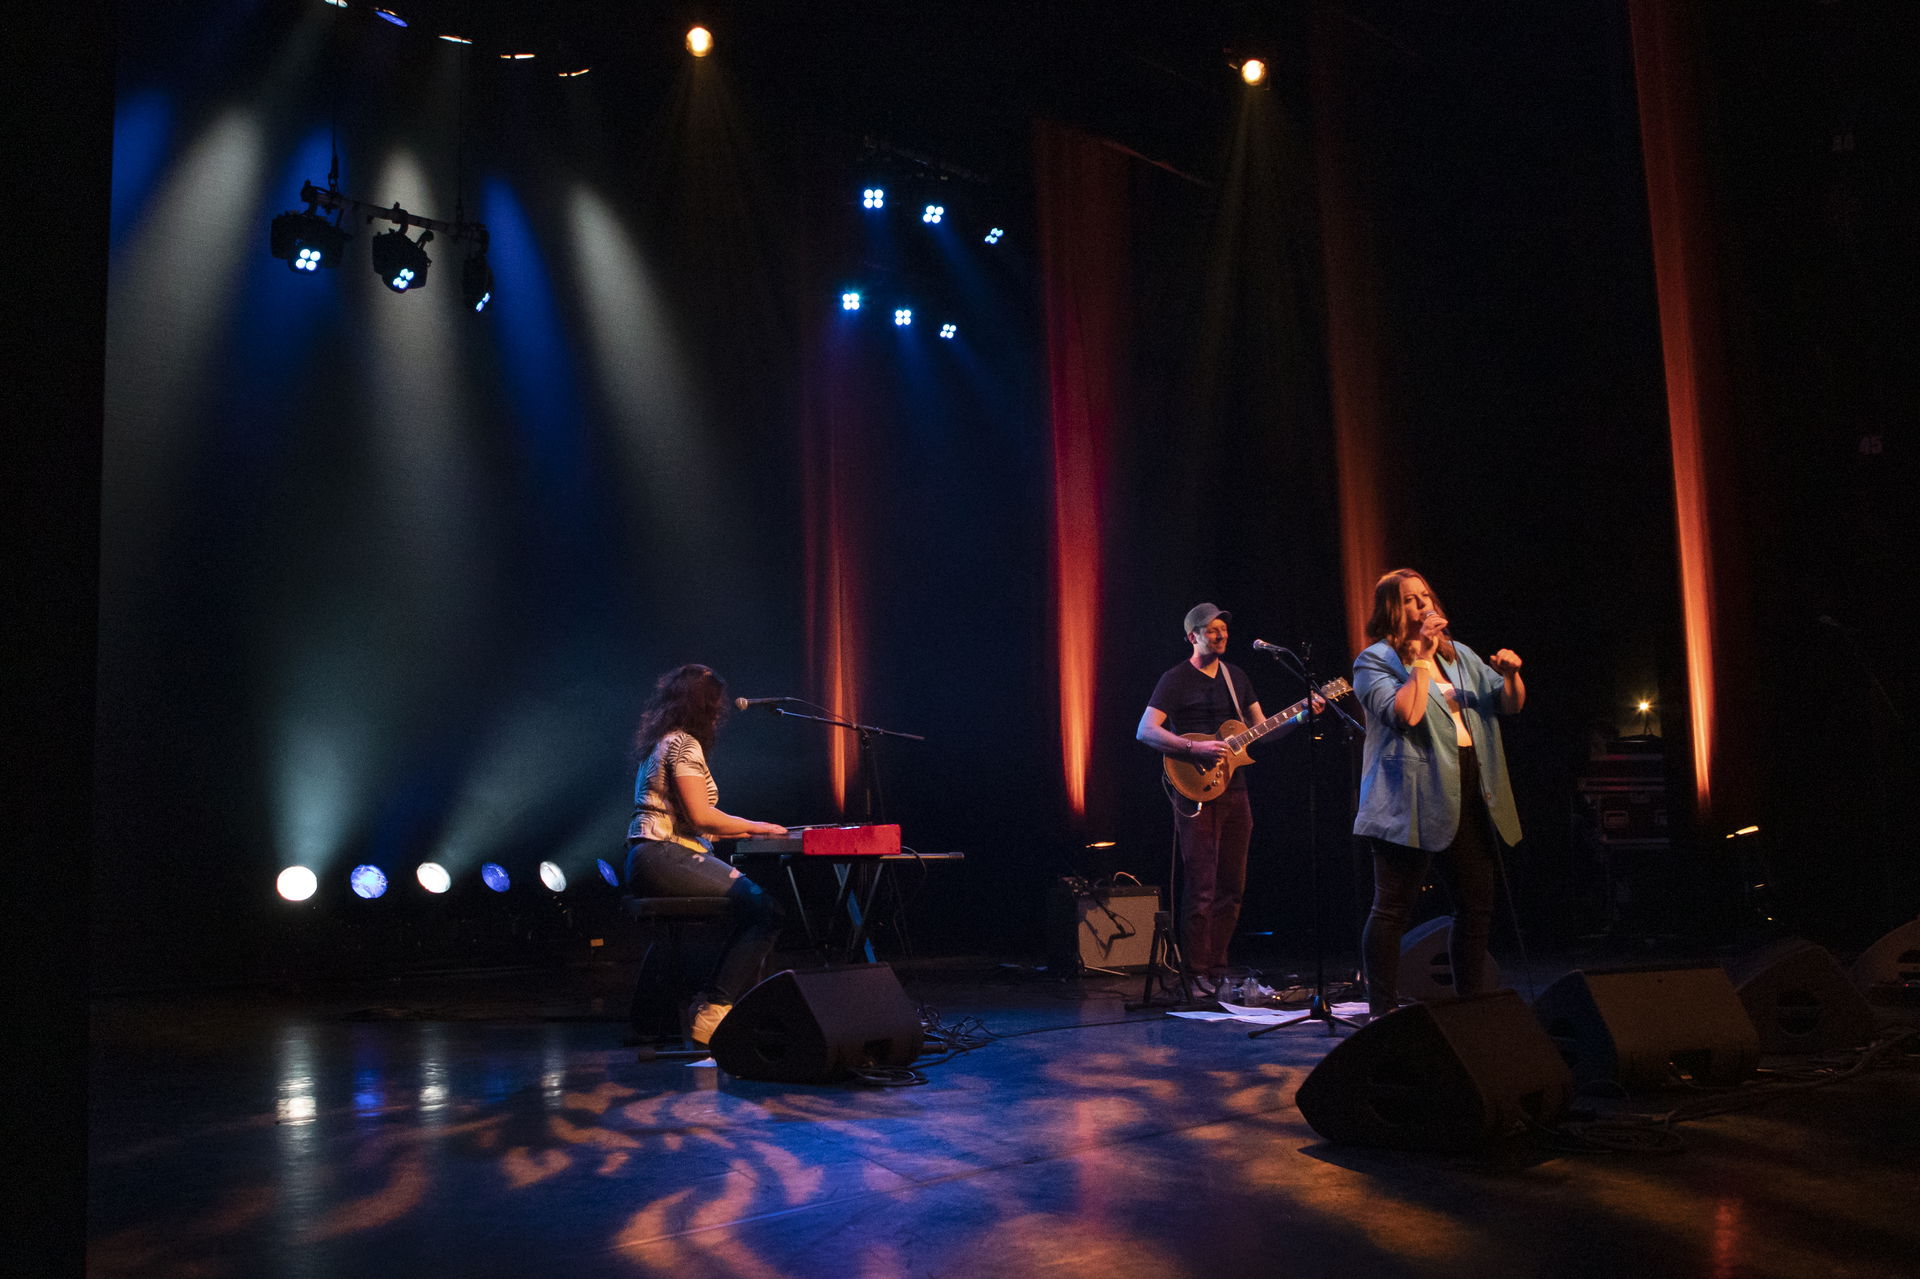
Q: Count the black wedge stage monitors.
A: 6